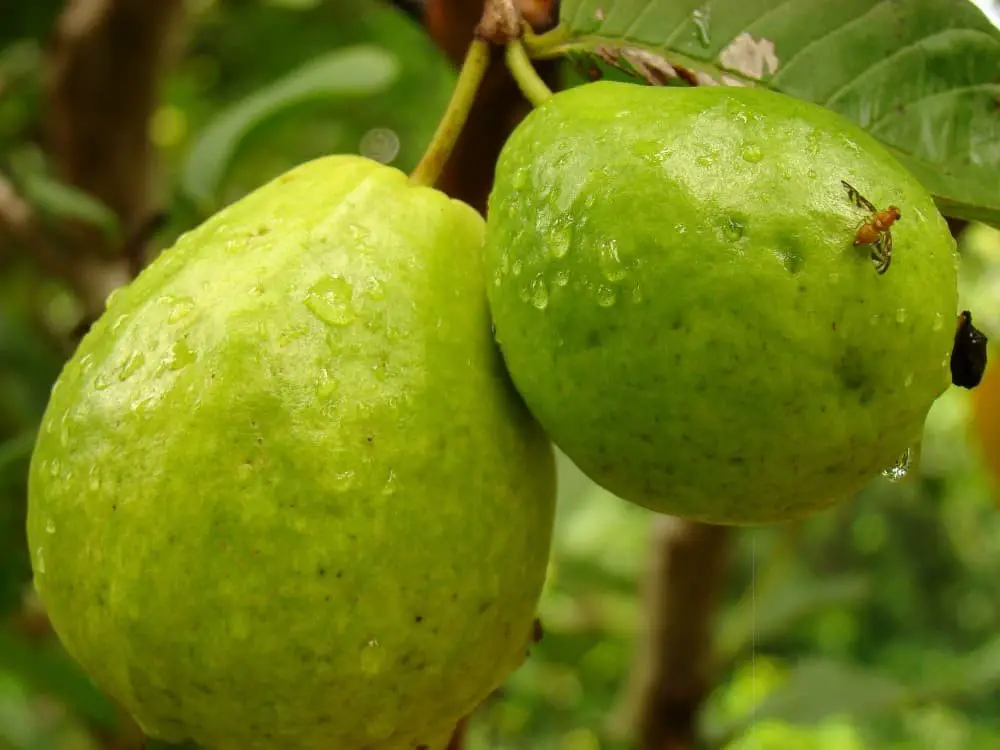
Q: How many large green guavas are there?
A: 2